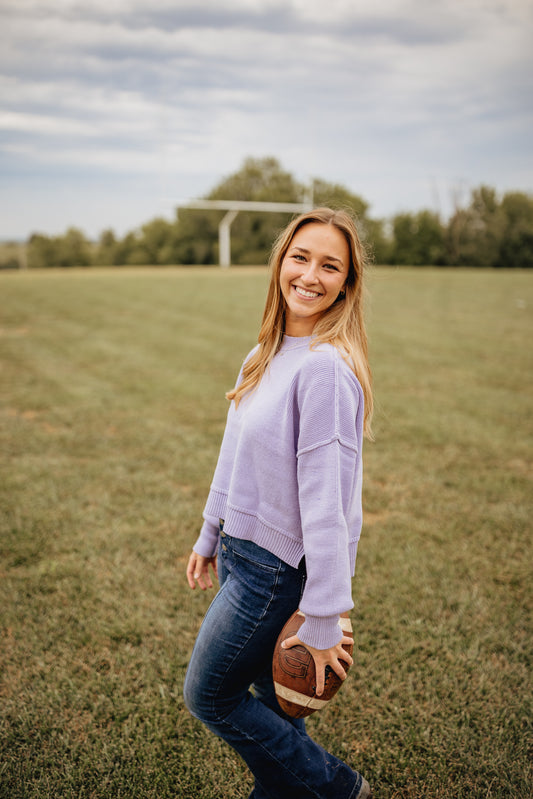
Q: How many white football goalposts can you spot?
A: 1